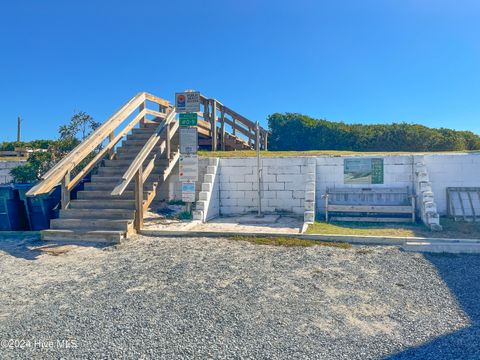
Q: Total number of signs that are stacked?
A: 5